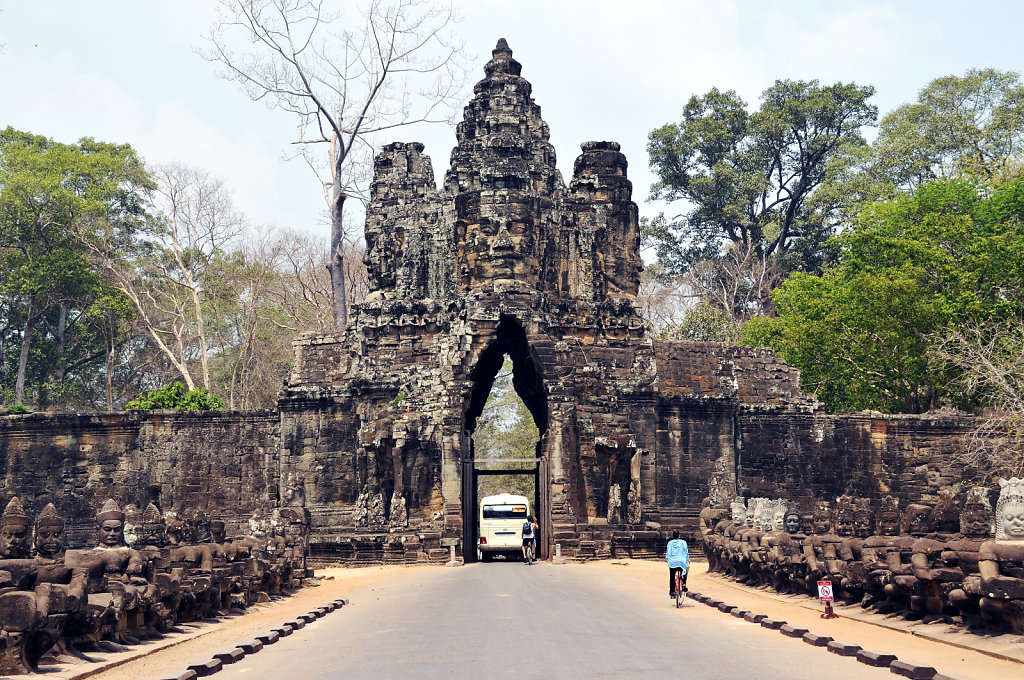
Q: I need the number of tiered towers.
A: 3